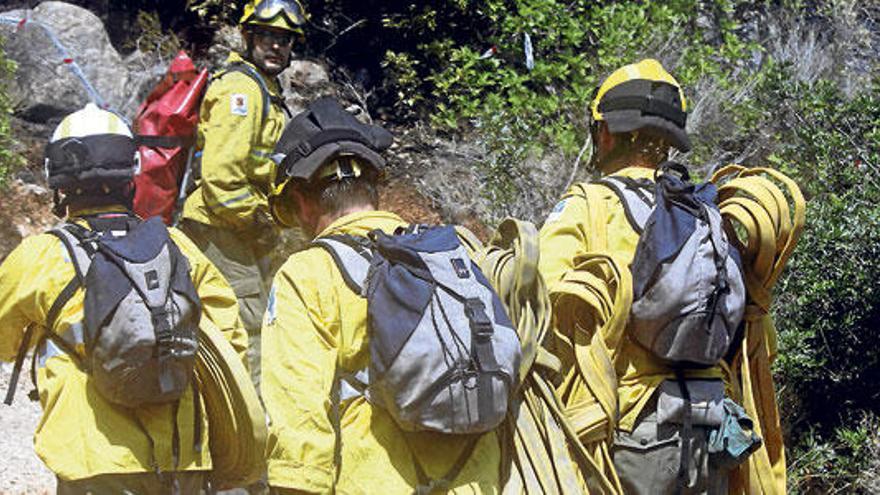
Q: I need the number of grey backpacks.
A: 3